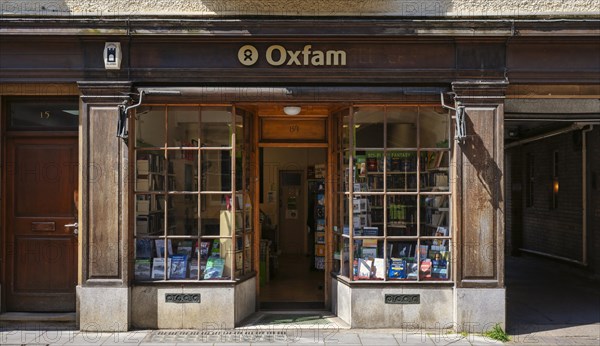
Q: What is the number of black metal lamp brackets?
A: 2